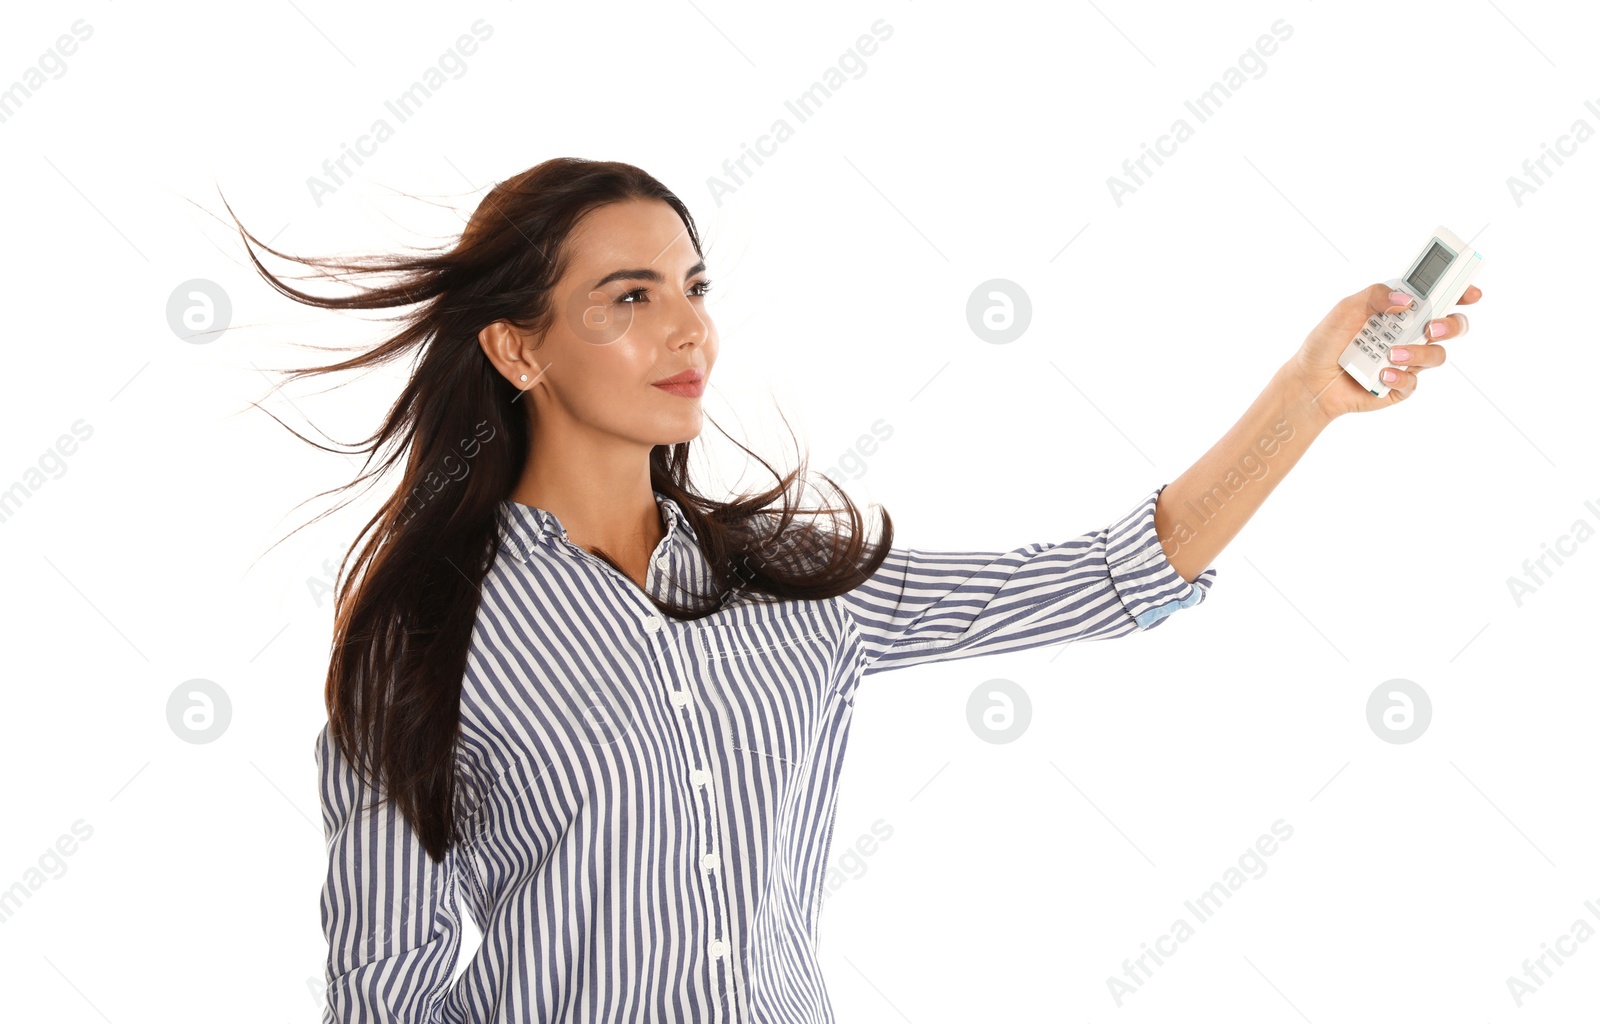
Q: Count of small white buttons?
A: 6